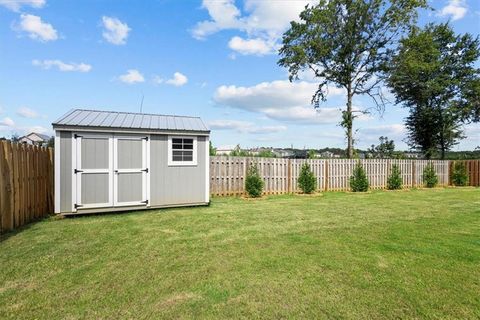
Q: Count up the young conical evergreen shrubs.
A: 6